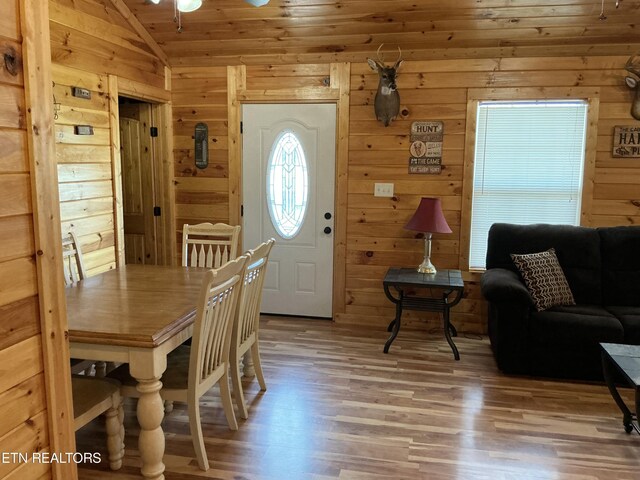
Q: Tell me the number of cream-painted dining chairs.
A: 5